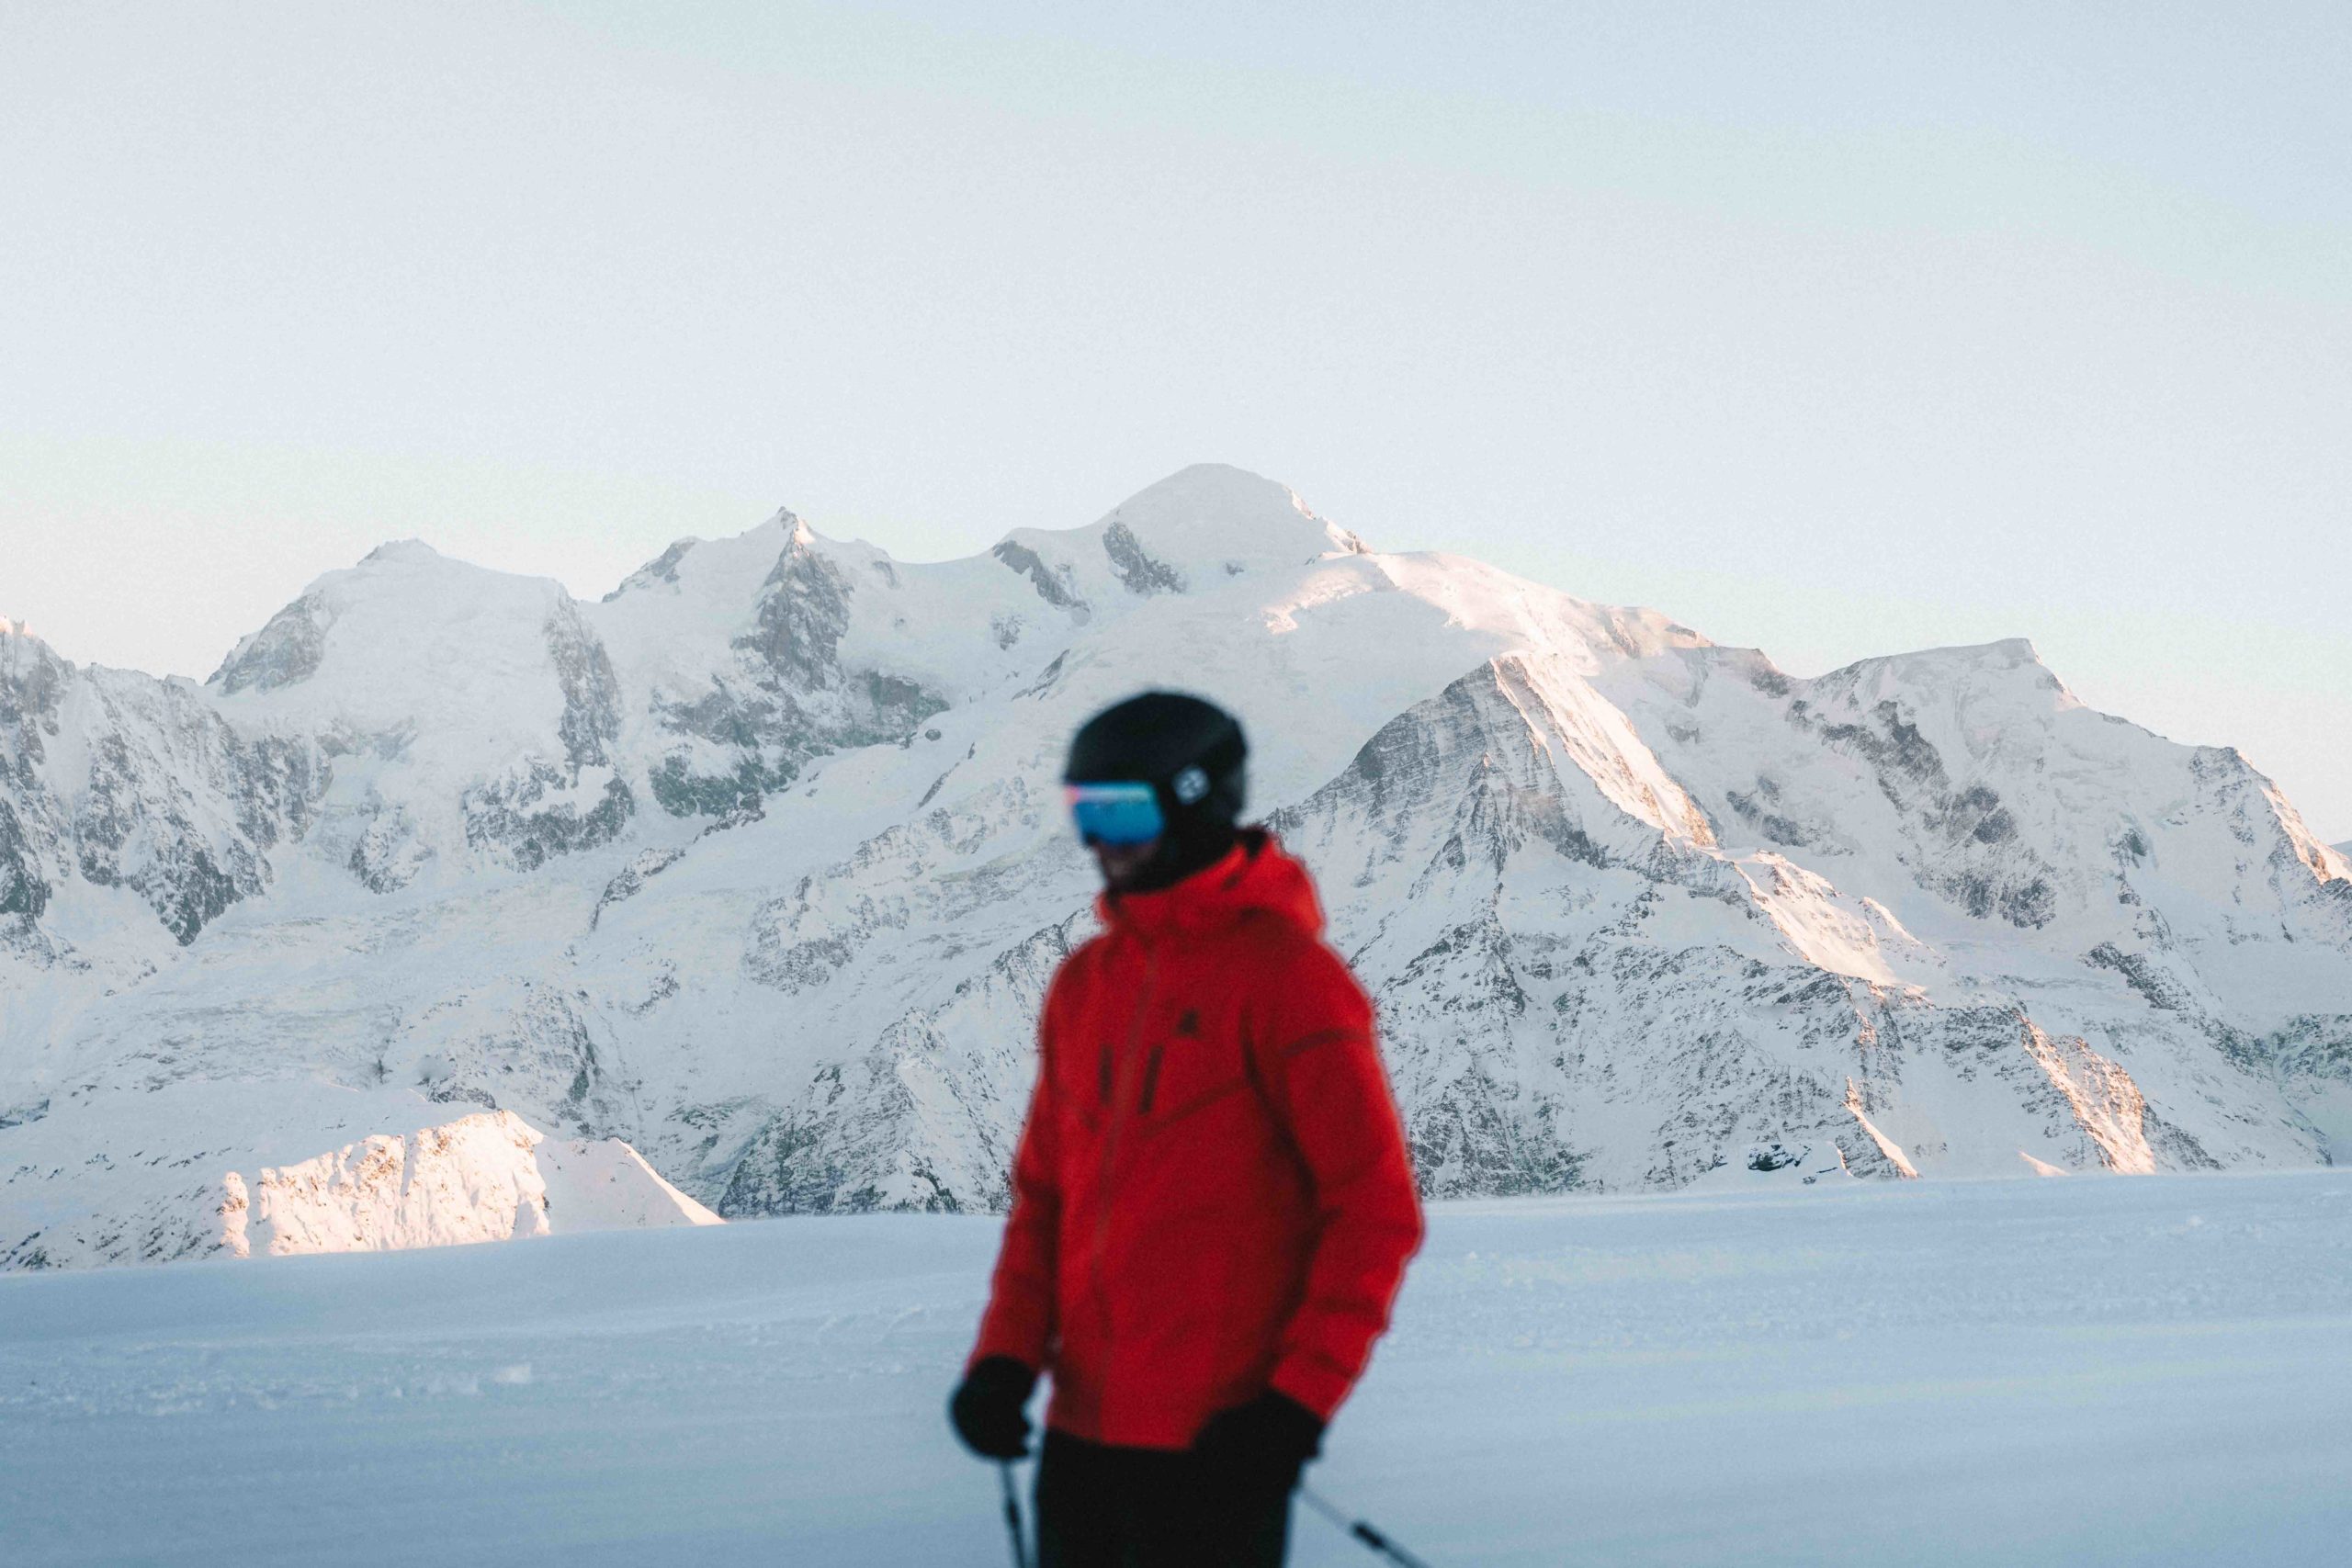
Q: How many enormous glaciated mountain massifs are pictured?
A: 1